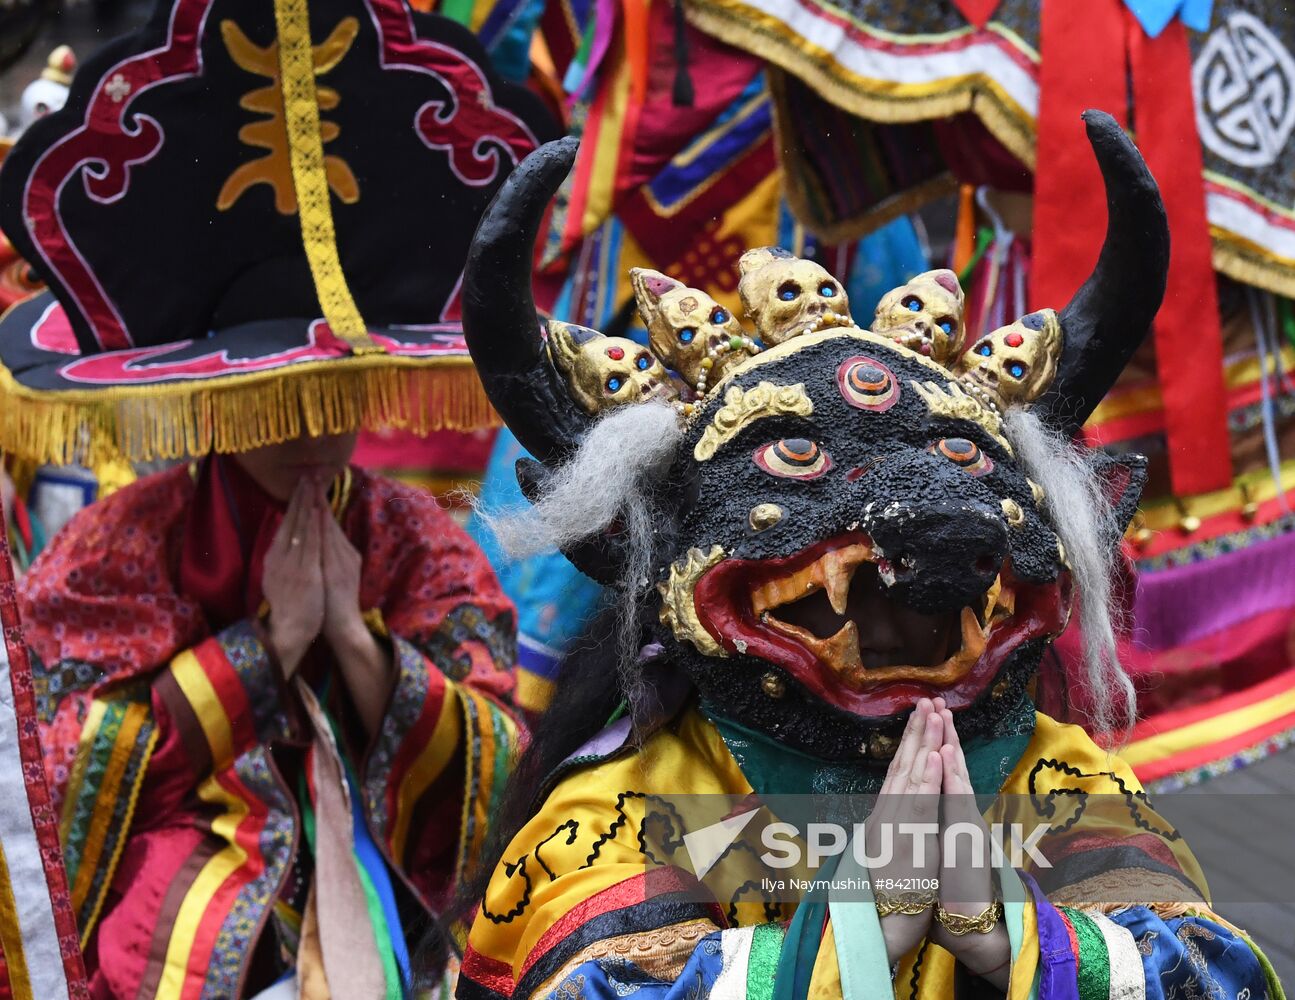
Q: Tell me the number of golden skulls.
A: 5